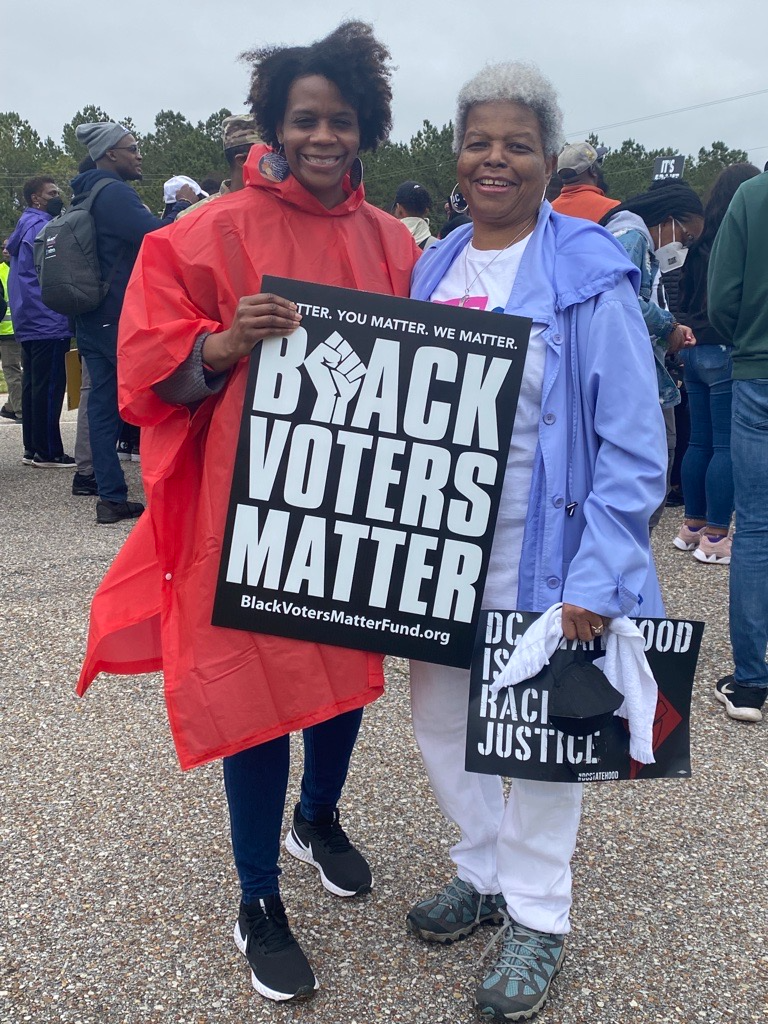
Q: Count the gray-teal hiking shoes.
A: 2